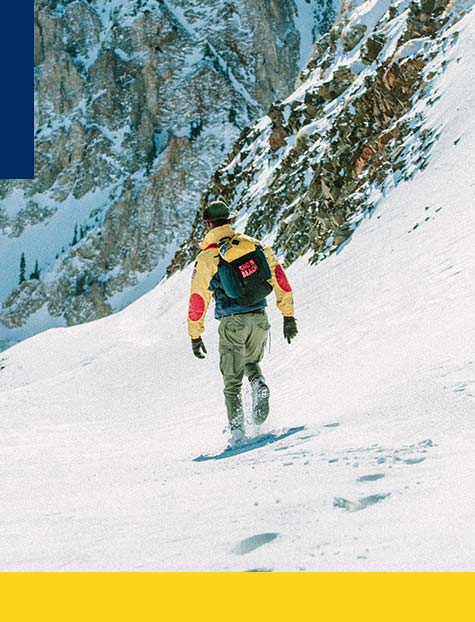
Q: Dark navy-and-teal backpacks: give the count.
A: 1